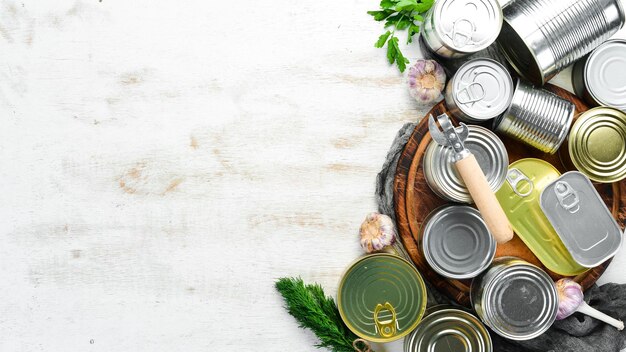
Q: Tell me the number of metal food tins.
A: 13